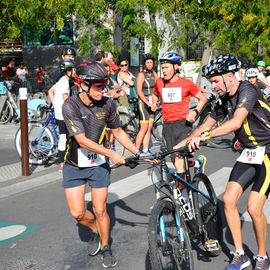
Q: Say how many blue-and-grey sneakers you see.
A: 2